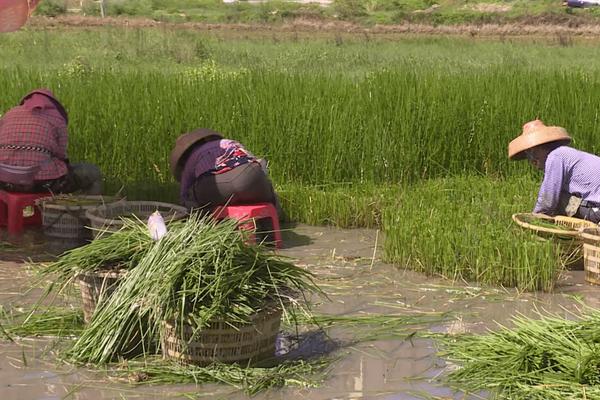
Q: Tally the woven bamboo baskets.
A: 6